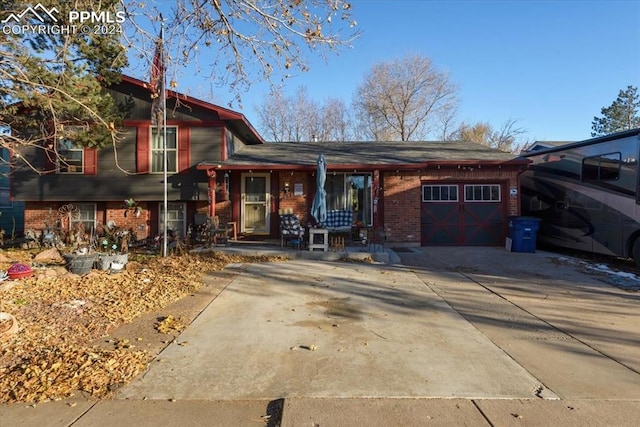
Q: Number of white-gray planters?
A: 2